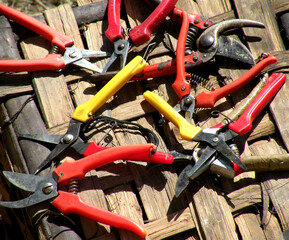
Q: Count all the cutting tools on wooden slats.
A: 8